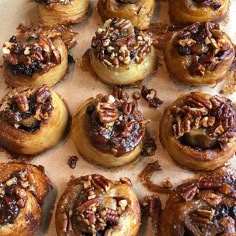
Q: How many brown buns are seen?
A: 12